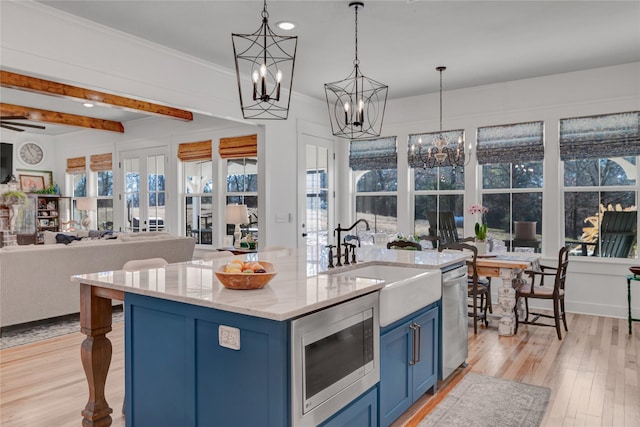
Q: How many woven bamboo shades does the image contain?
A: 4